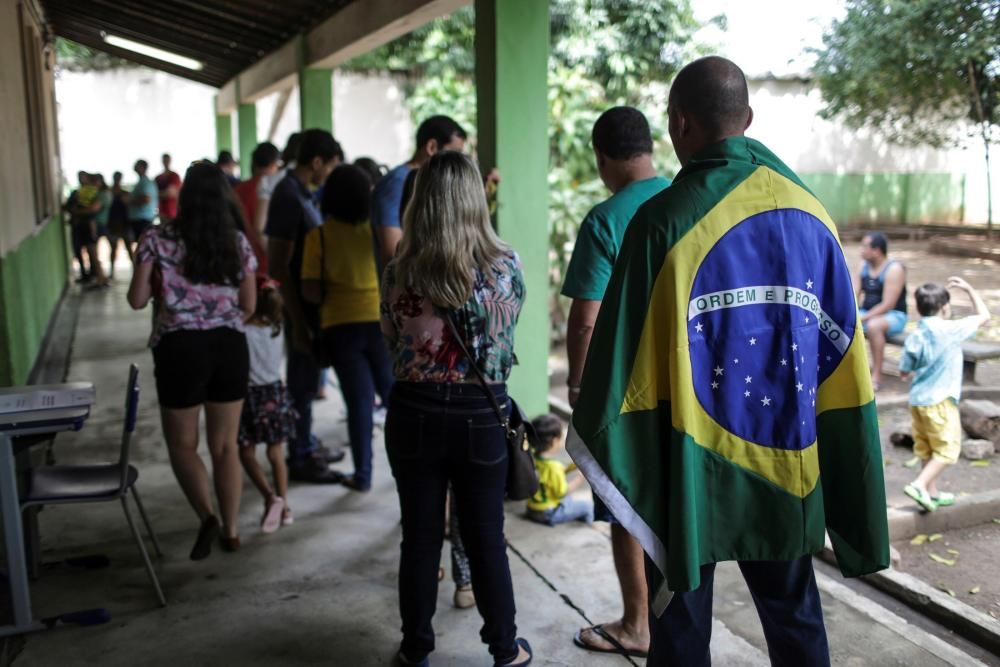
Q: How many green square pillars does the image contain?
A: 4